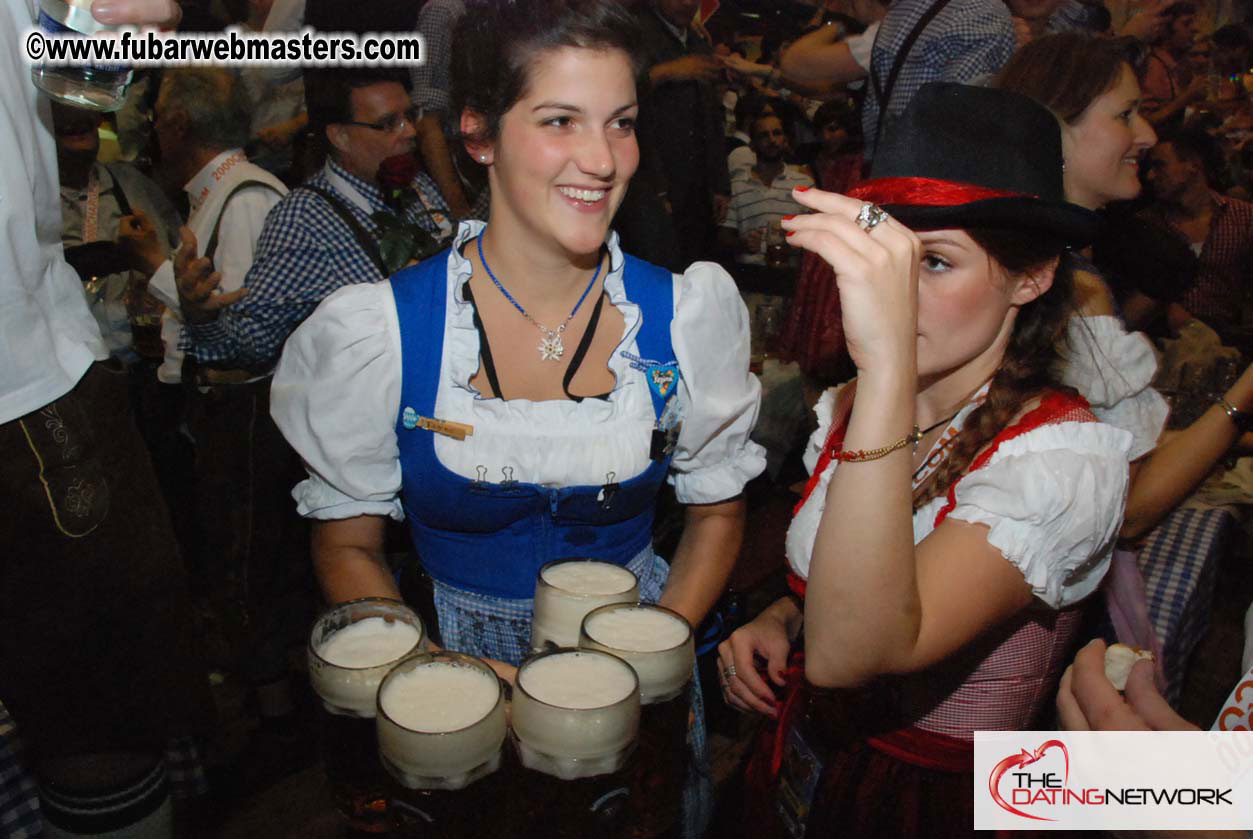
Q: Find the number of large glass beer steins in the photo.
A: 5